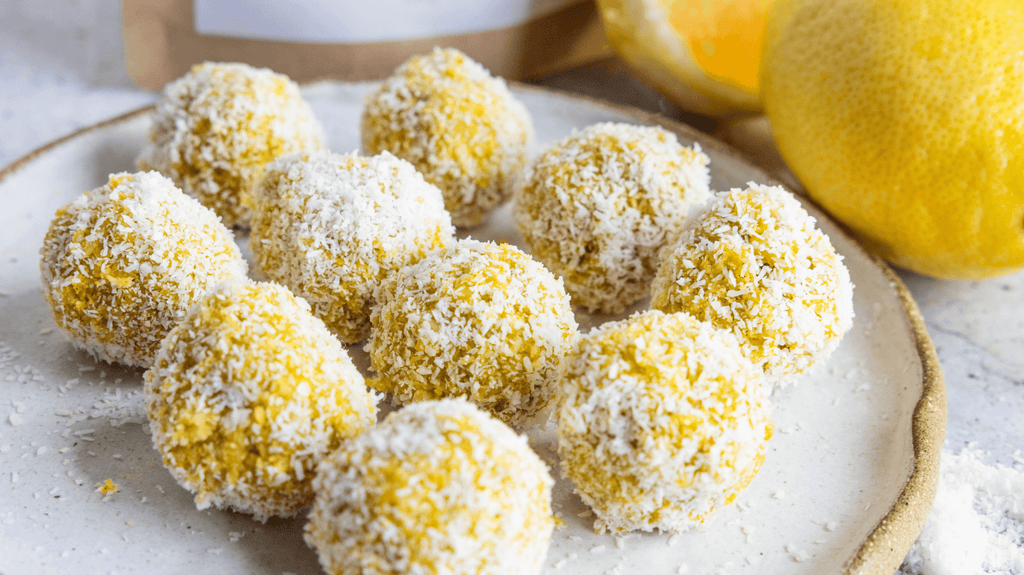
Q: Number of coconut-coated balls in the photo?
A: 10